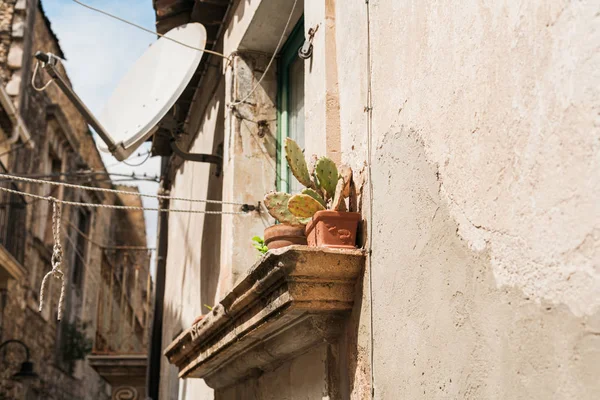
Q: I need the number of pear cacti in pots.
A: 2